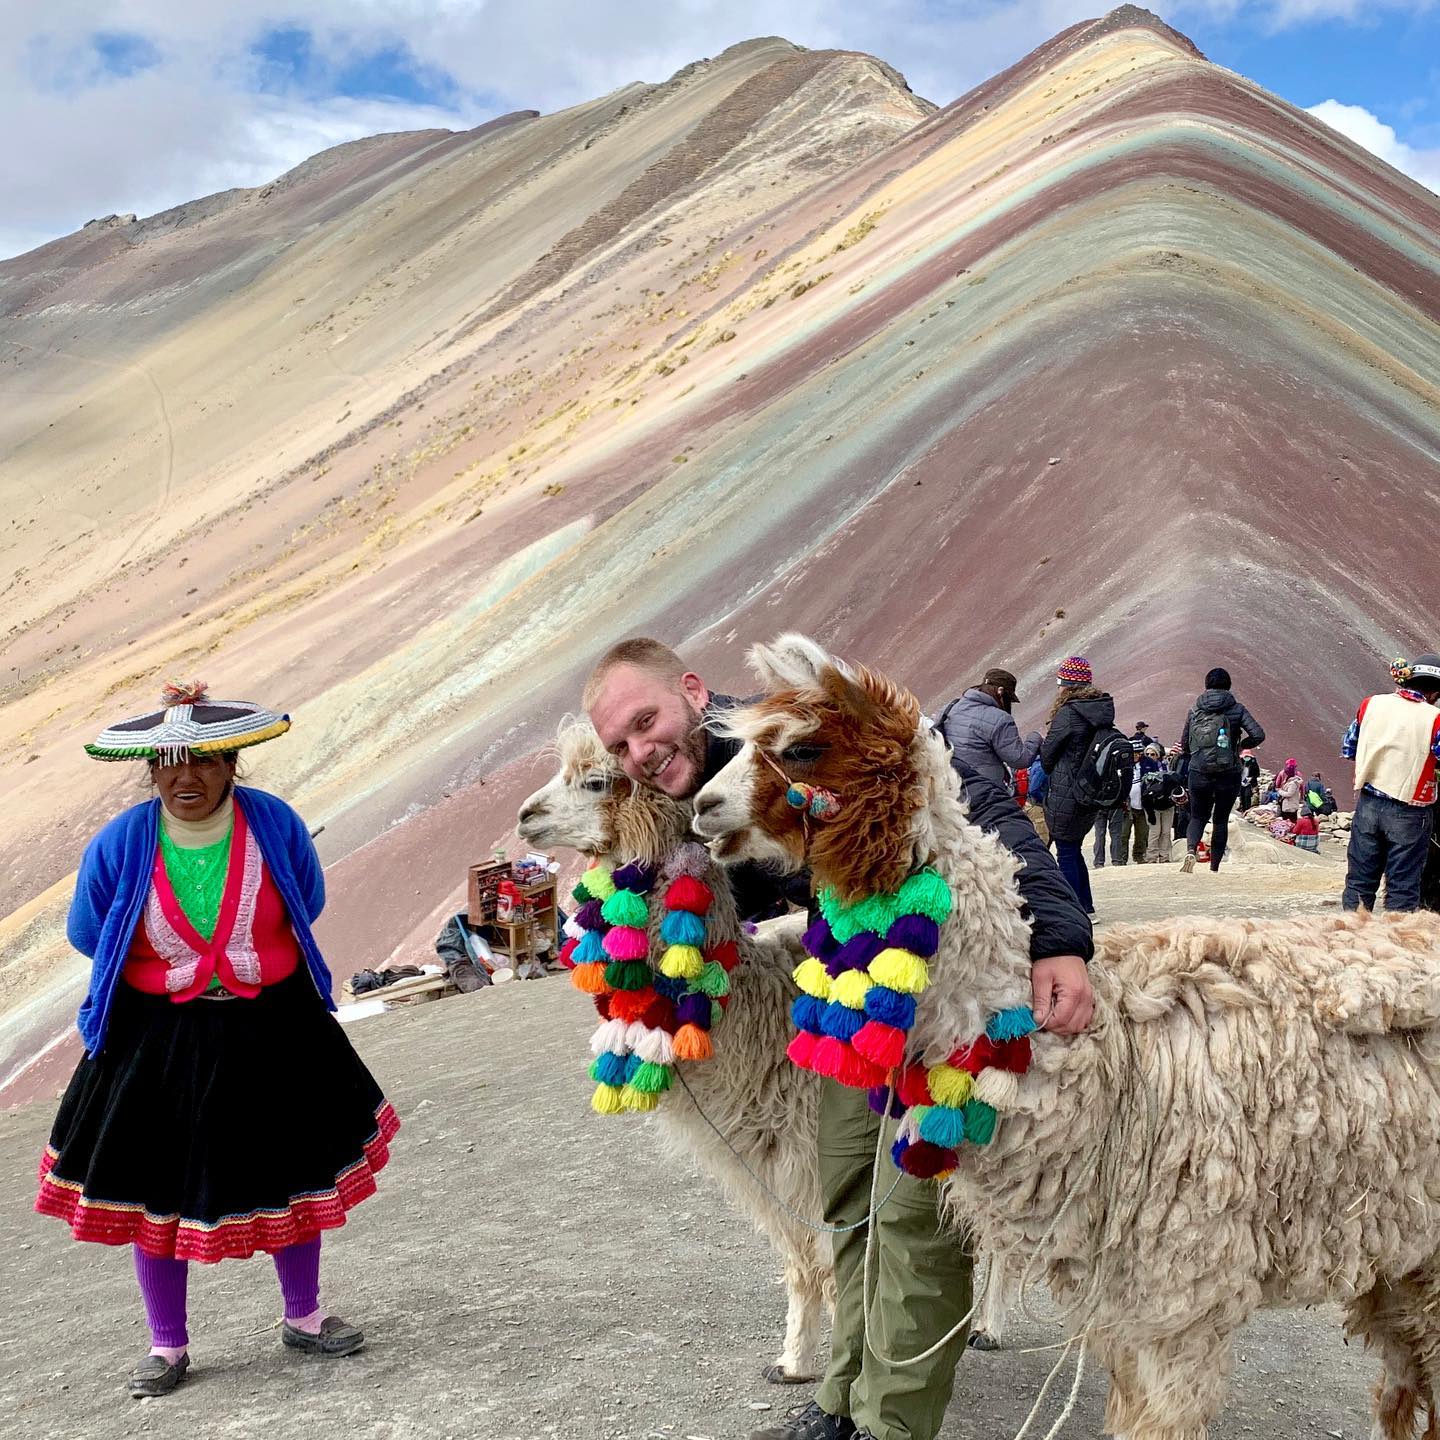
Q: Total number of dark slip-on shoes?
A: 2